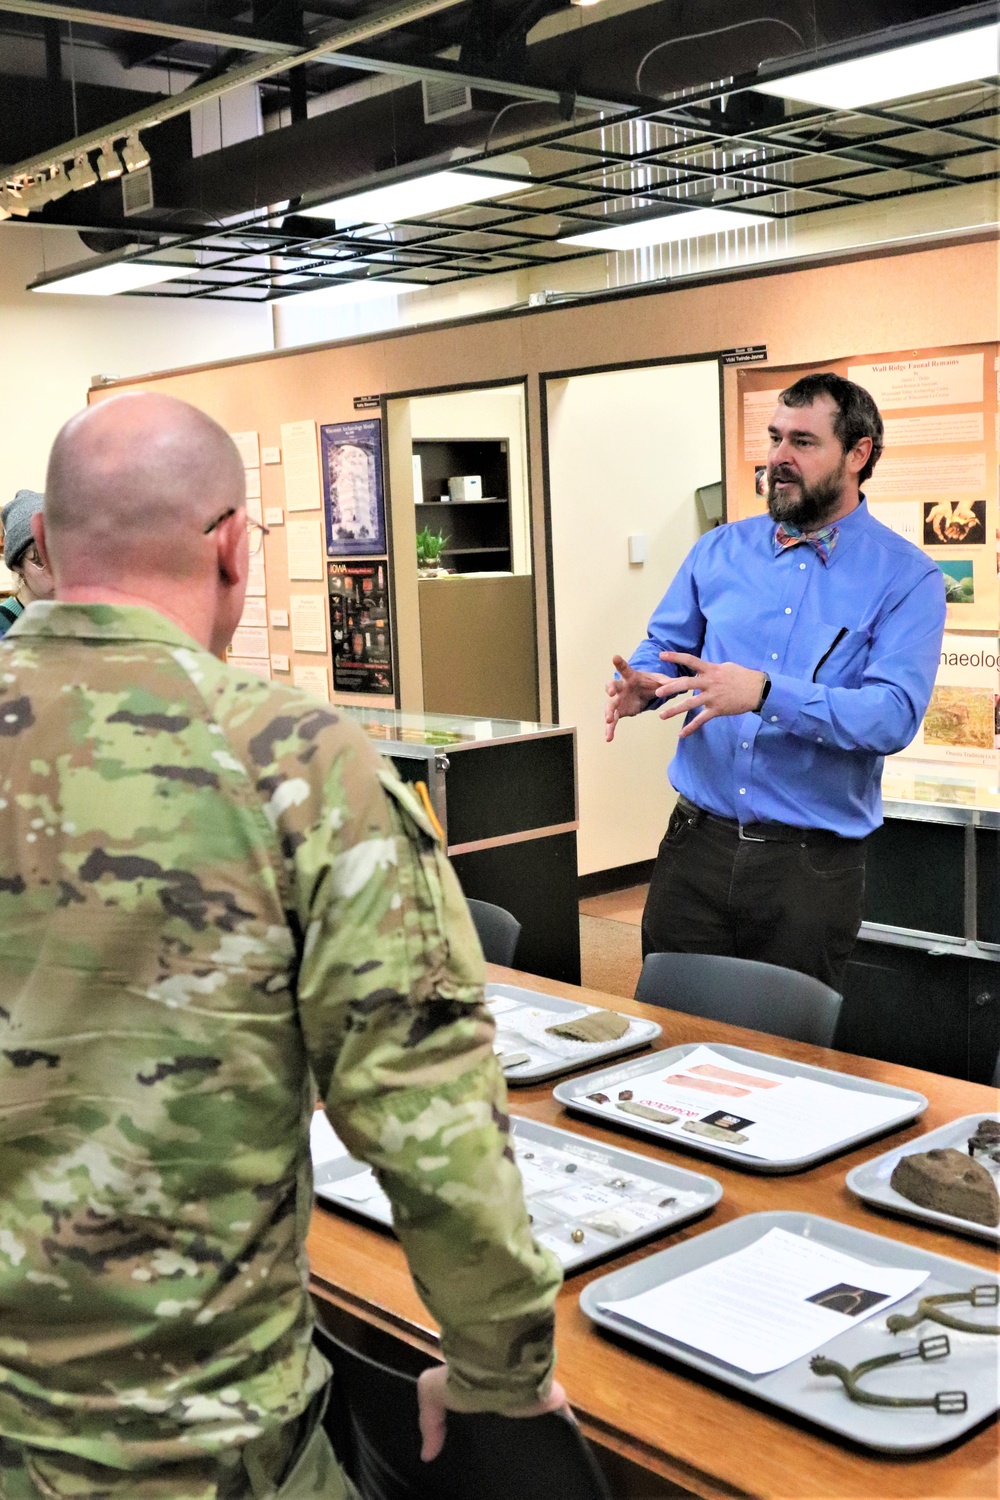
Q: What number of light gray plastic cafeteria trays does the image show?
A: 5